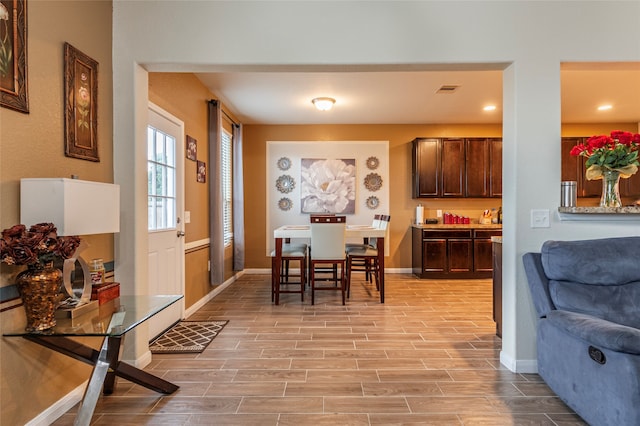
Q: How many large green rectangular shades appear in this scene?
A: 0